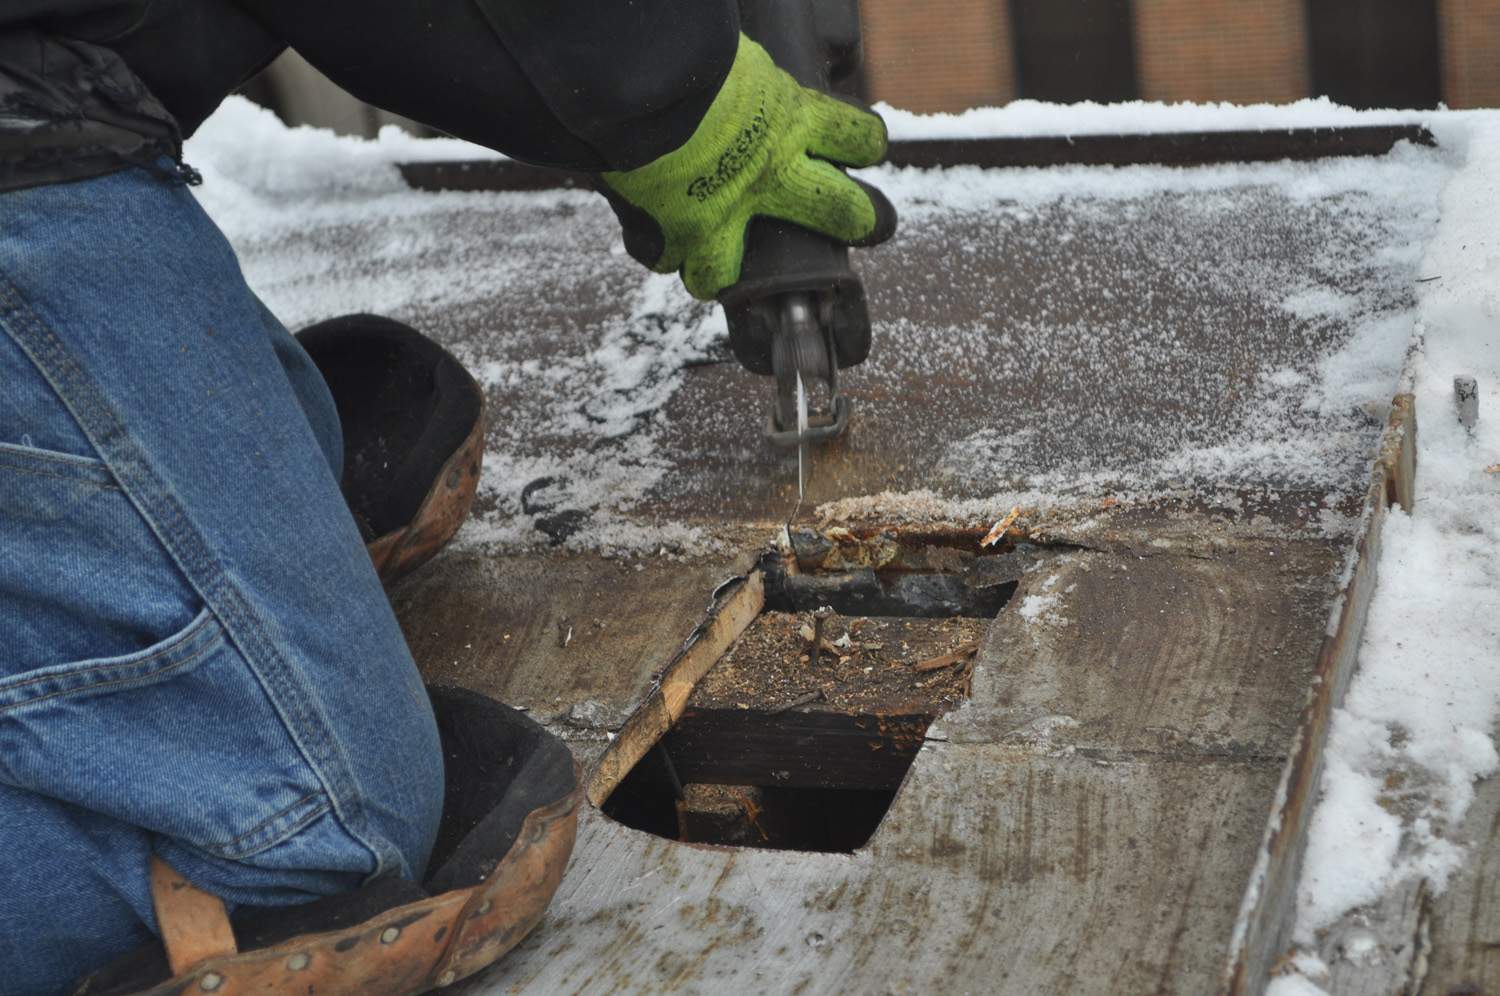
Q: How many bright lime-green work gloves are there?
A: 1